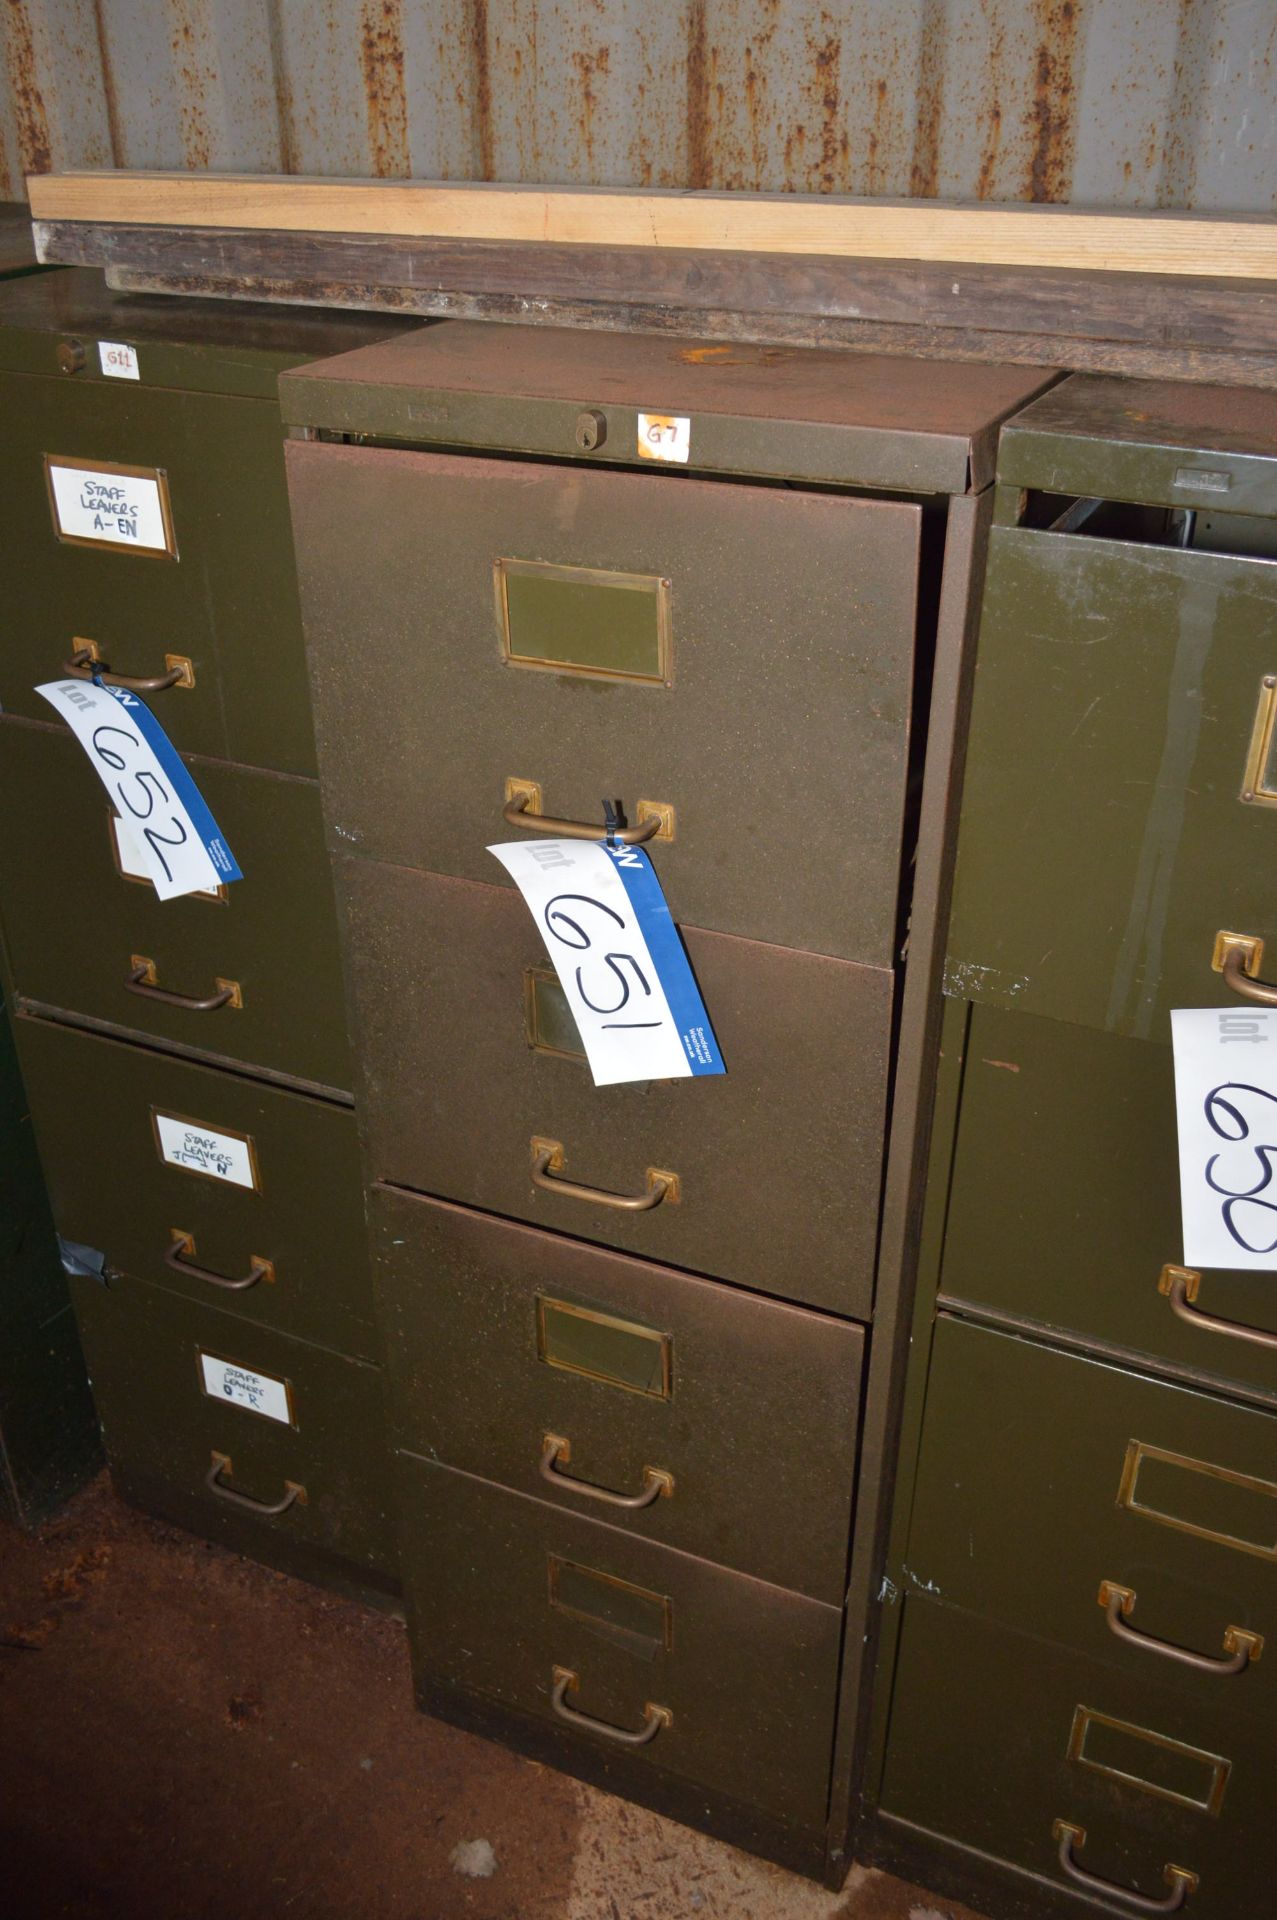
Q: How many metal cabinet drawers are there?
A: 12